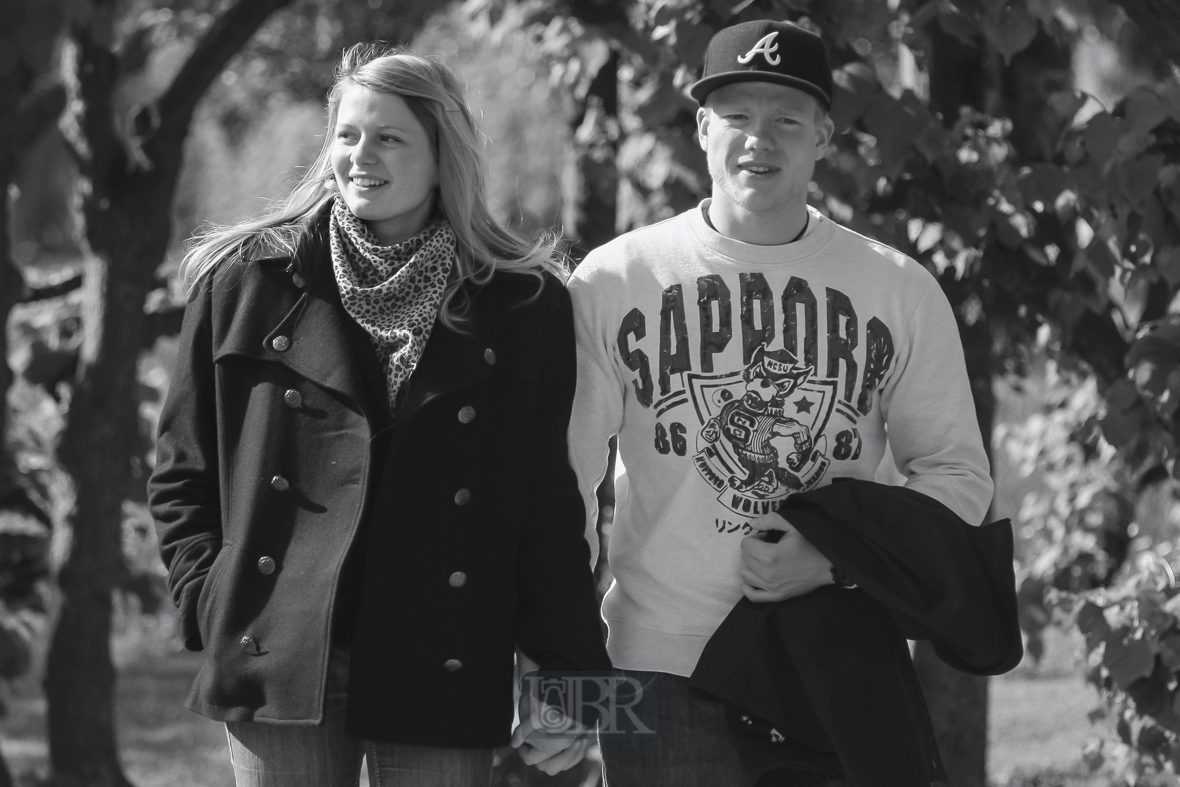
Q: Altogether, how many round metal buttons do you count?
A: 11